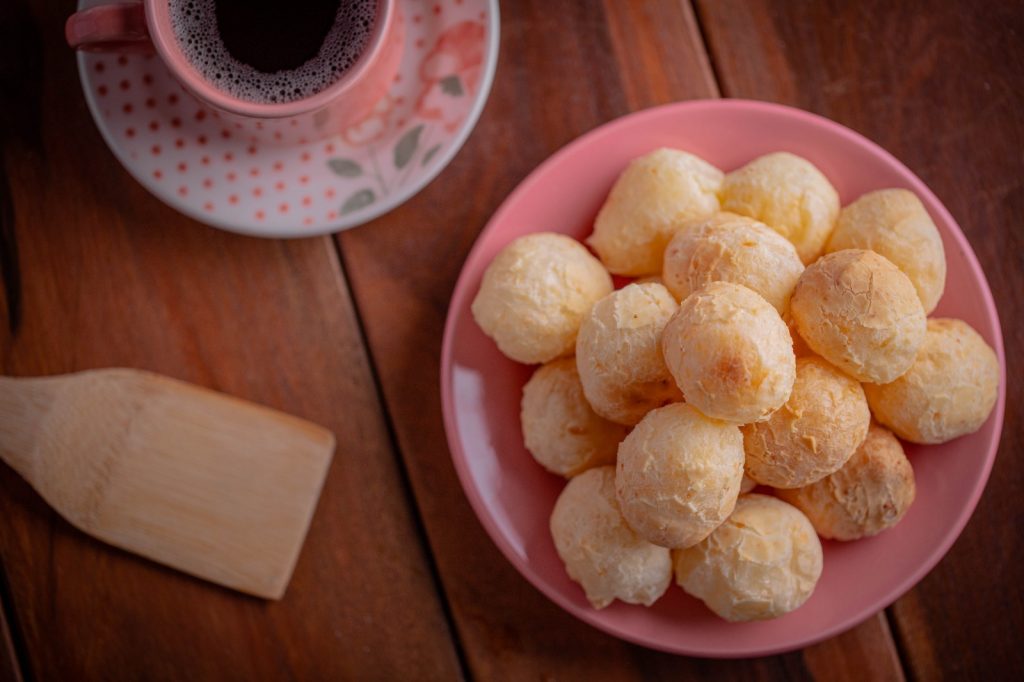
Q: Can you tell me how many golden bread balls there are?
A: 15